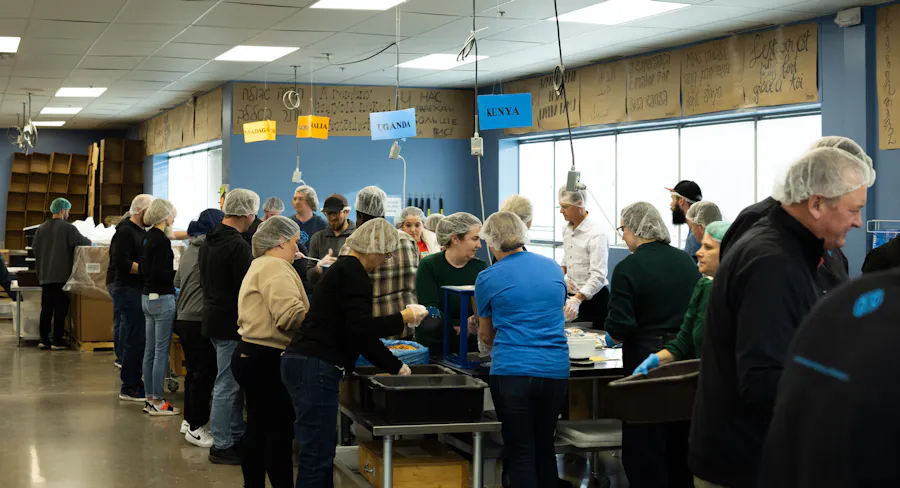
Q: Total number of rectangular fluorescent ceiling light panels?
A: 8